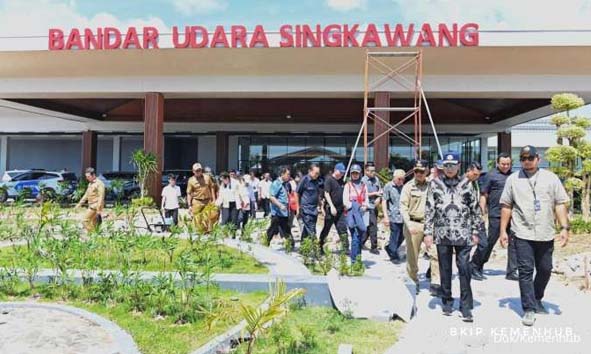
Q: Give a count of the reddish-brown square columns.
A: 5